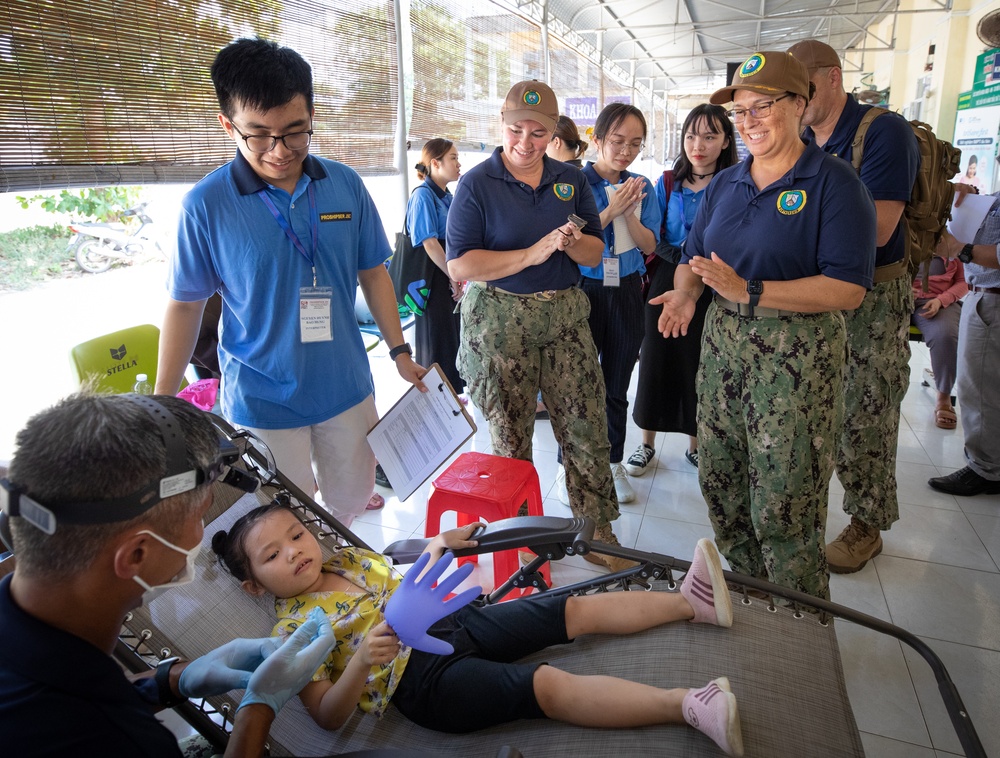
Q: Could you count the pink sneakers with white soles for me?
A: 2